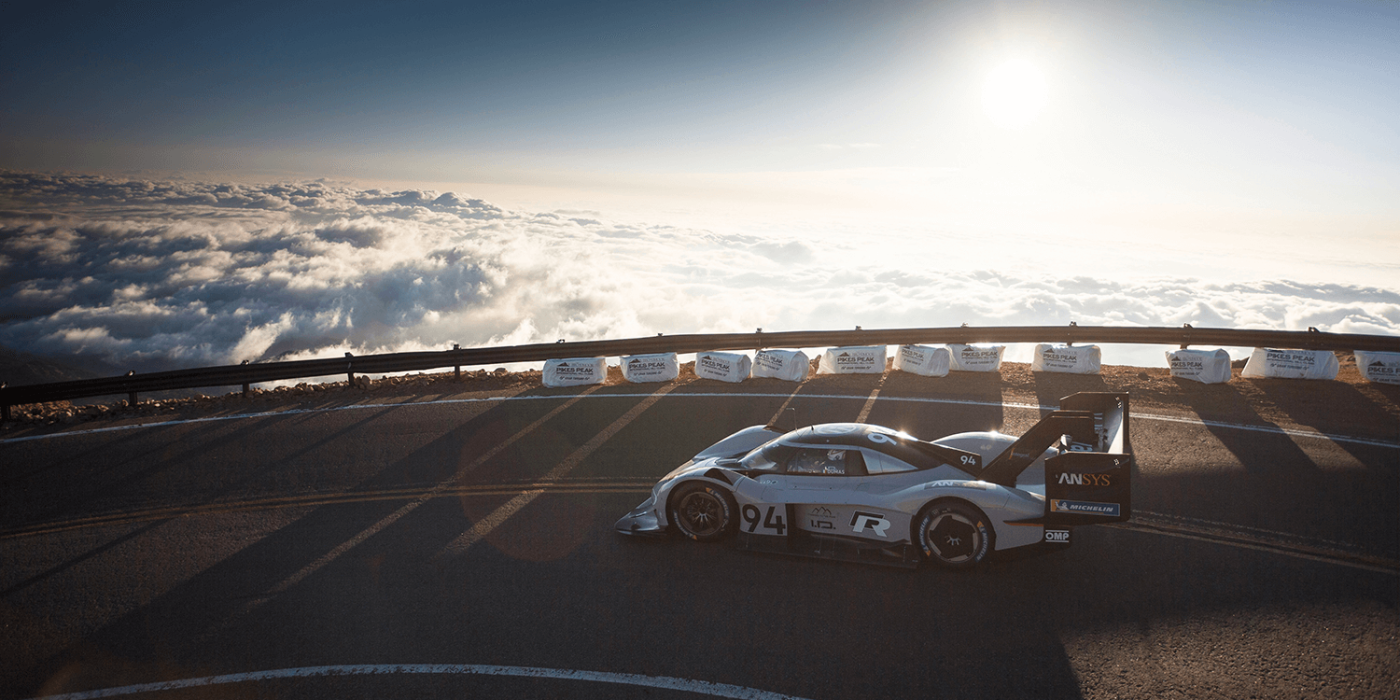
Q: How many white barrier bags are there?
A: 11